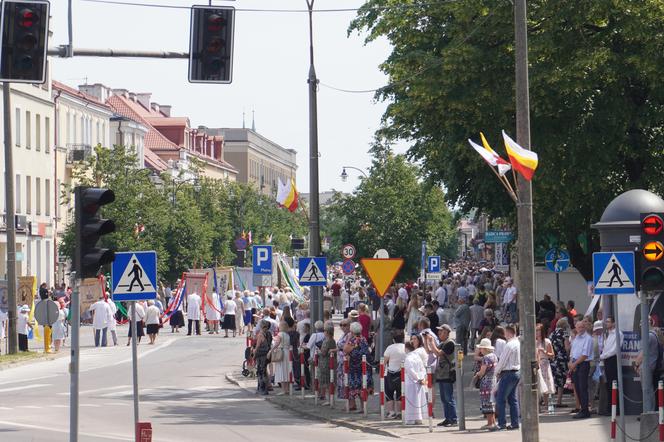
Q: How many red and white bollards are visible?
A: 11